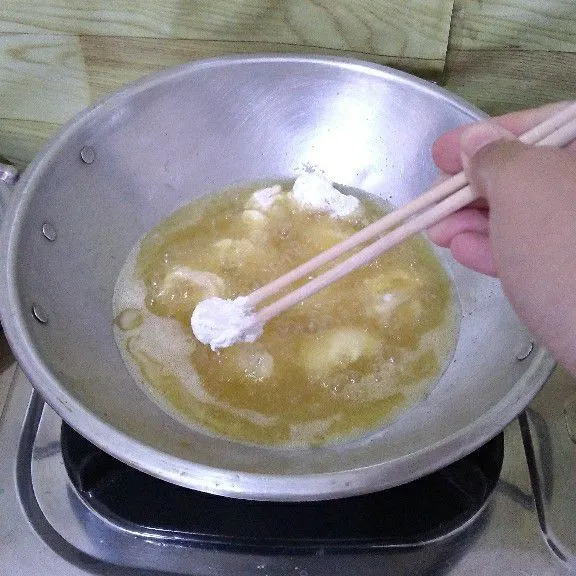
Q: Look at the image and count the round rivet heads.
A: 4